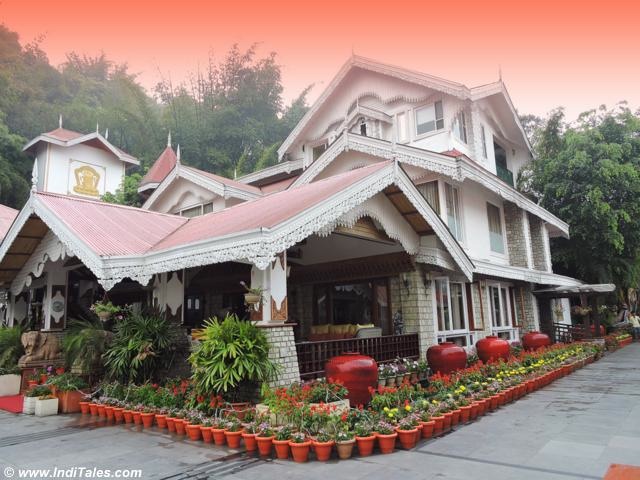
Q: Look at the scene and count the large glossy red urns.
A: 4